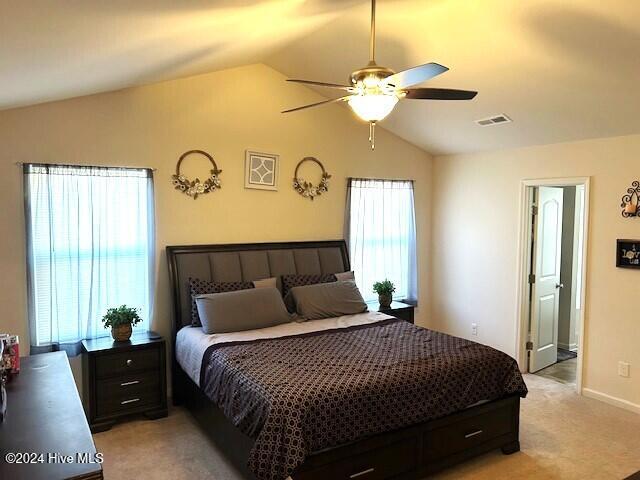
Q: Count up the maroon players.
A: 0